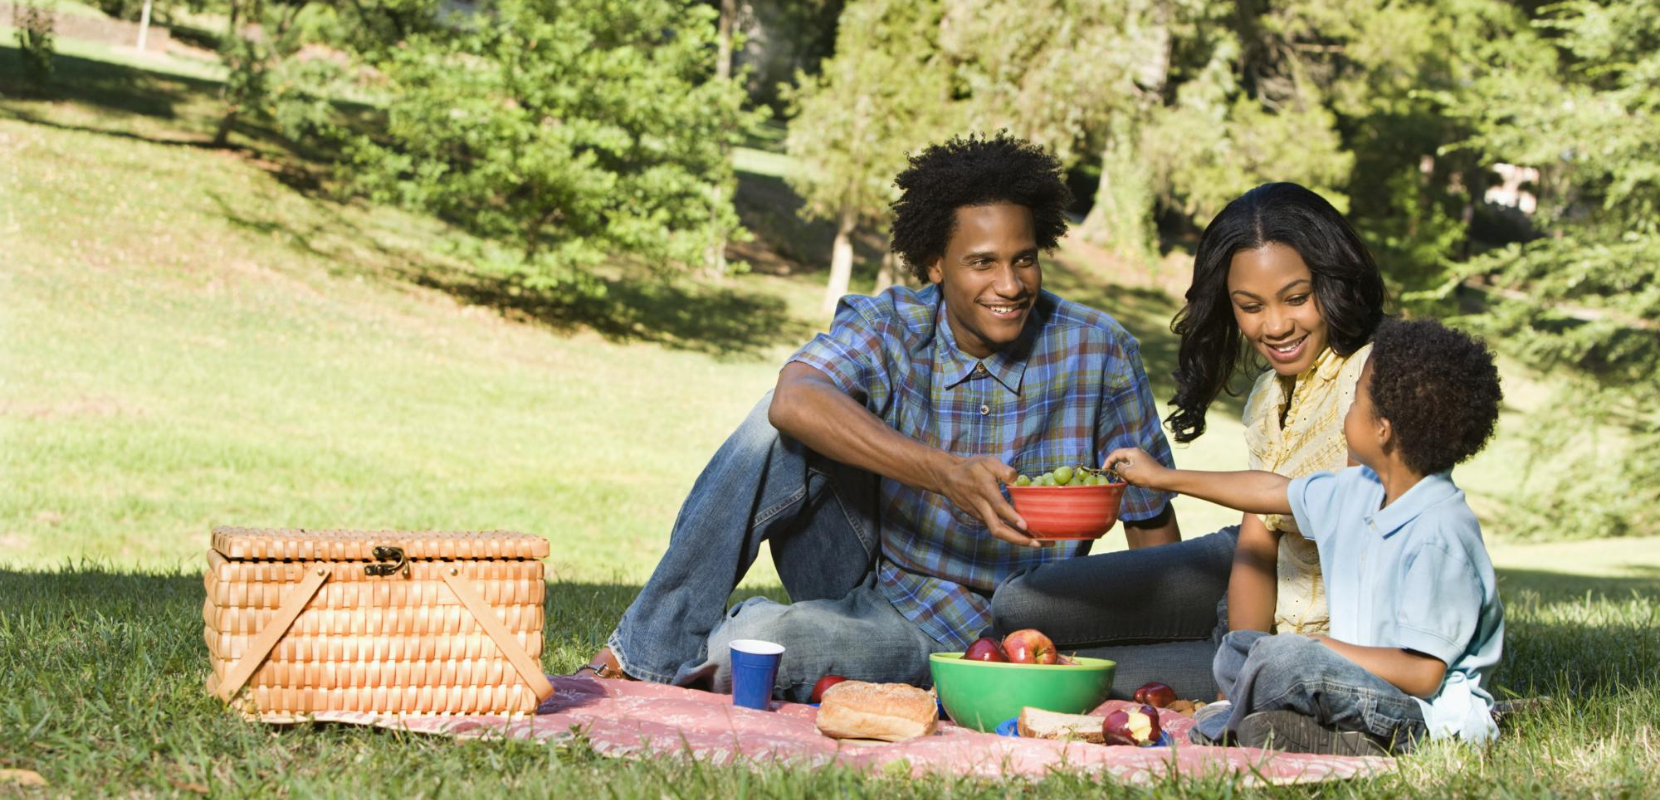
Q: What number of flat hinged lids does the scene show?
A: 1